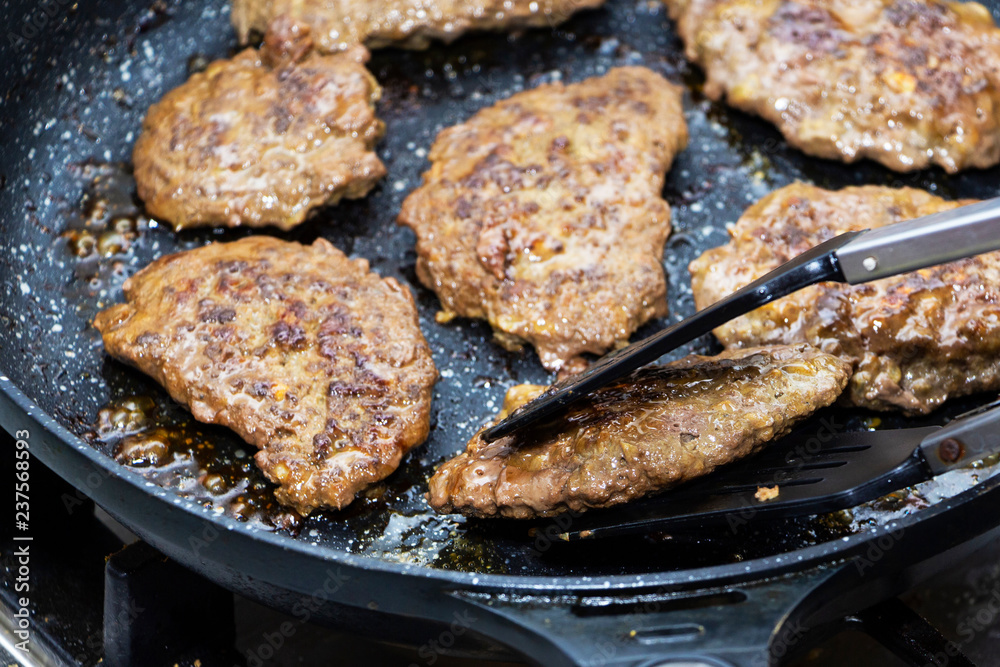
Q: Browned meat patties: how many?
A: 7